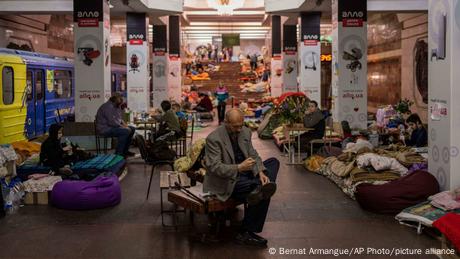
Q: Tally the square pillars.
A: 9